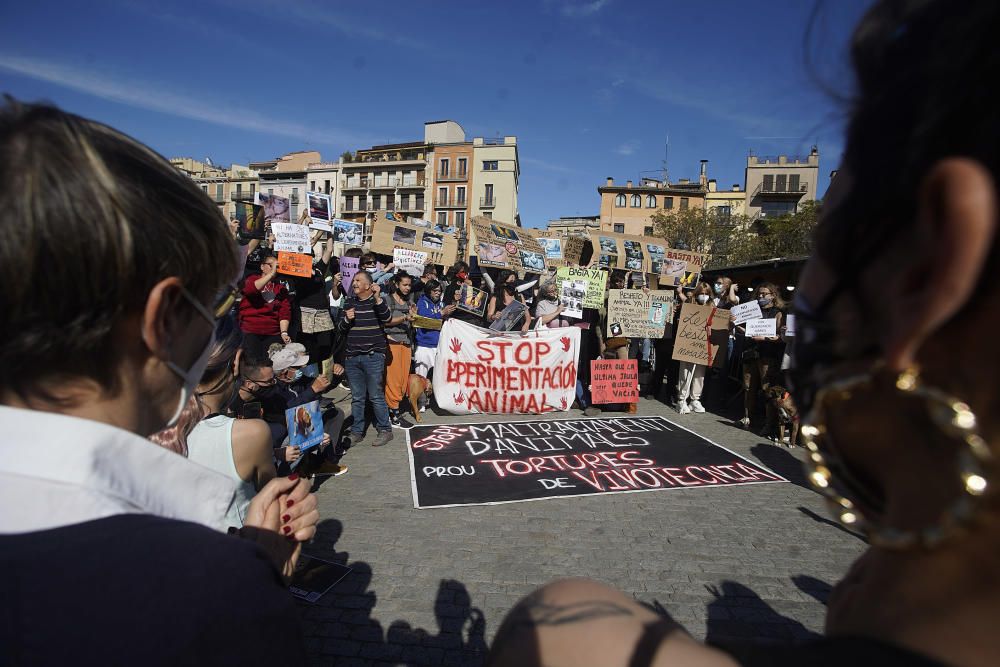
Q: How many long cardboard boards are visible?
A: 3